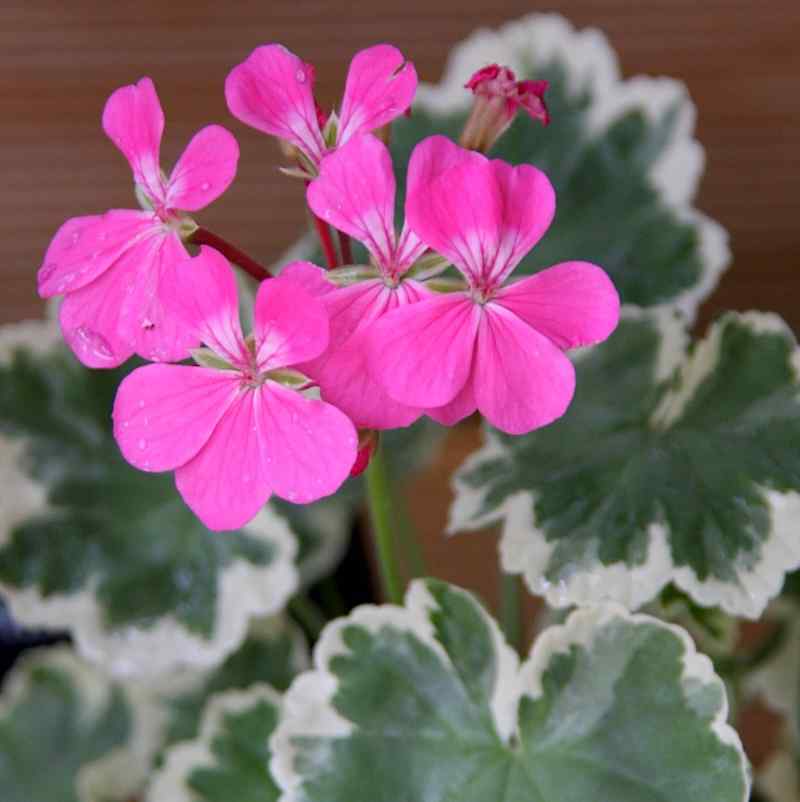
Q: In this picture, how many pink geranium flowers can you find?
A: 5